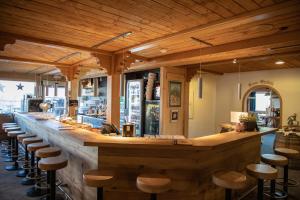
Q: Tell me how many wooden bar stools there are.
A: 15